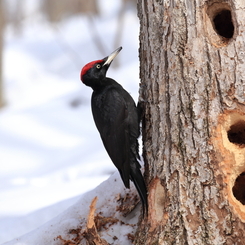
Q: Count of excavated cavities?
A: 3